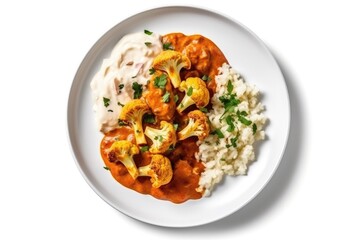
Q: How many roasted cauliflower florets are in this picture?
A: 7